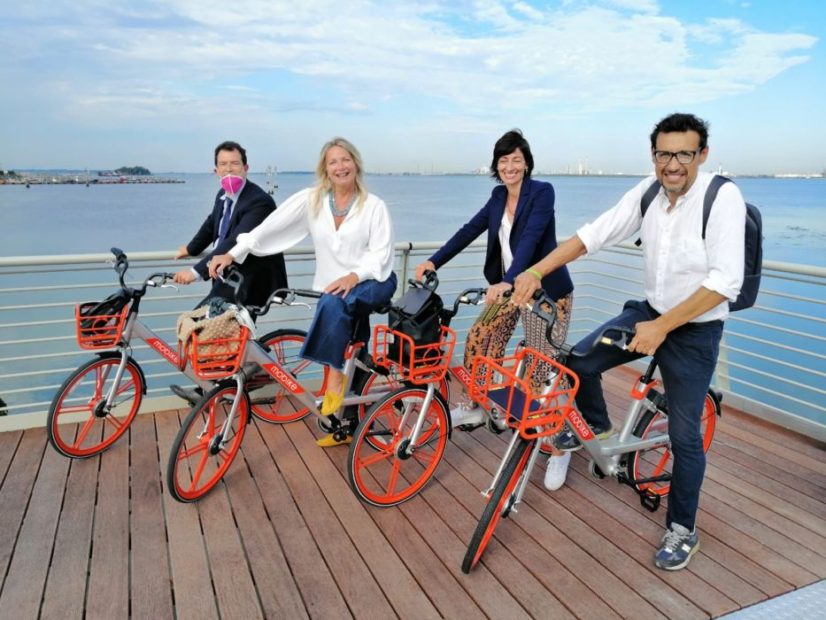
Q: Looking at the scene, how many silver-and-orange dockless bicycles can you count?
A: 4